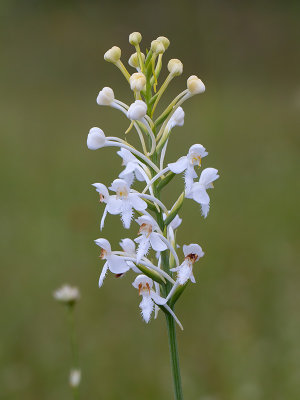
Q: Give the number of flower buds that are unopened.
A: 12